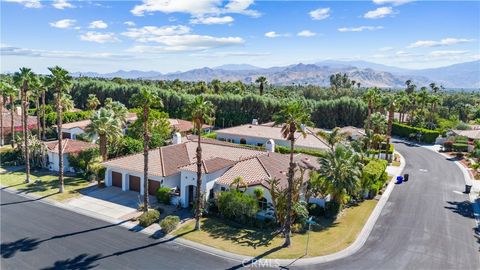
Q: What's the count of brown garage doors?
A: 3